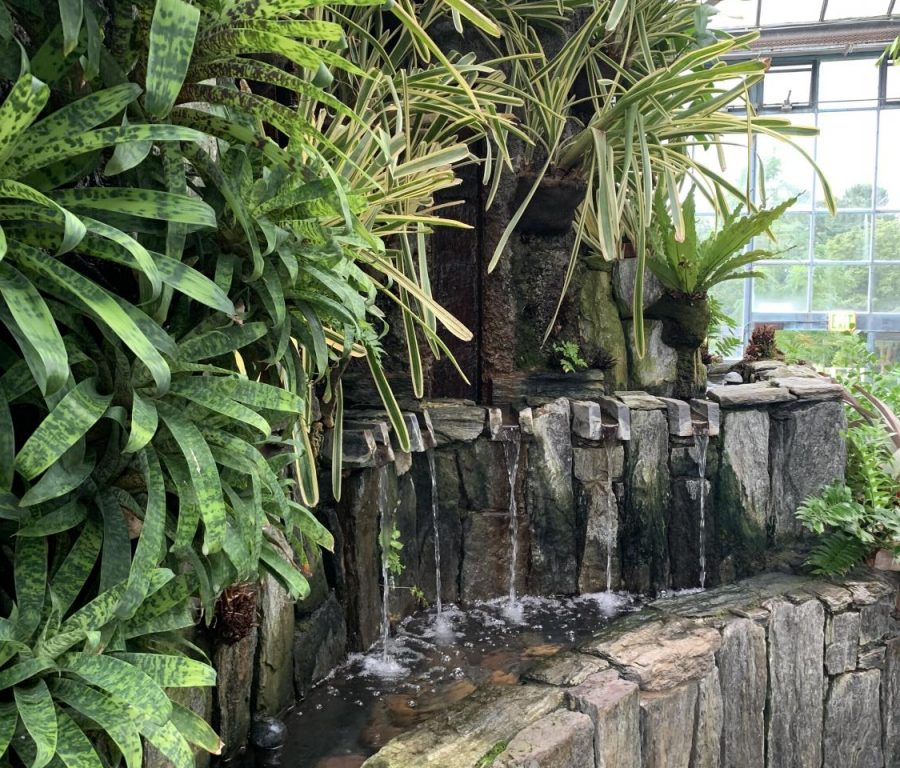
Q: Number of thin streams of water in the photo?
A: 5